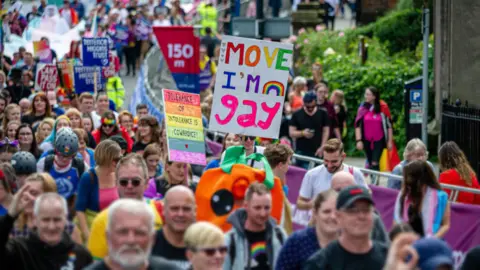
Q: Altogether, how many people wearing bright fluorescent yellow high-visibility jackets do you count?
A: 2